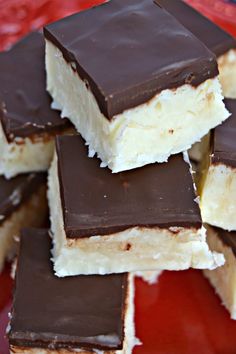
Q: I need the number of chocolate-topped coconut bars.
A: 8